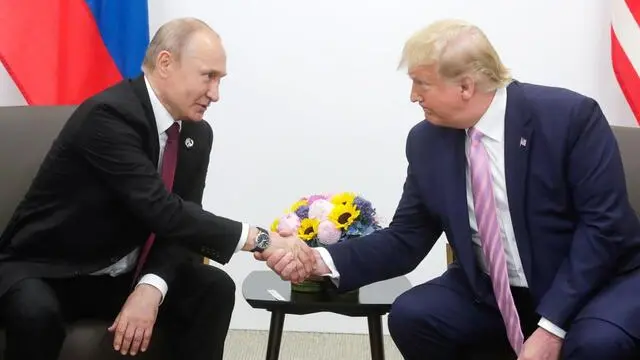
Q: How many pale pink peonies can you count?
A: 3